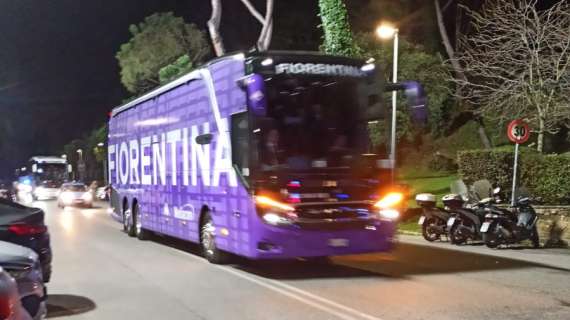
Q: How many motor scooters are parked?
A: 3